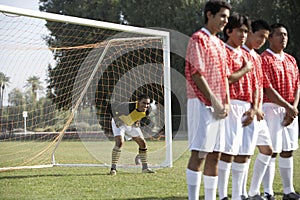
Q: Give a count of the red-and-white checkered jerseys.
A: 4